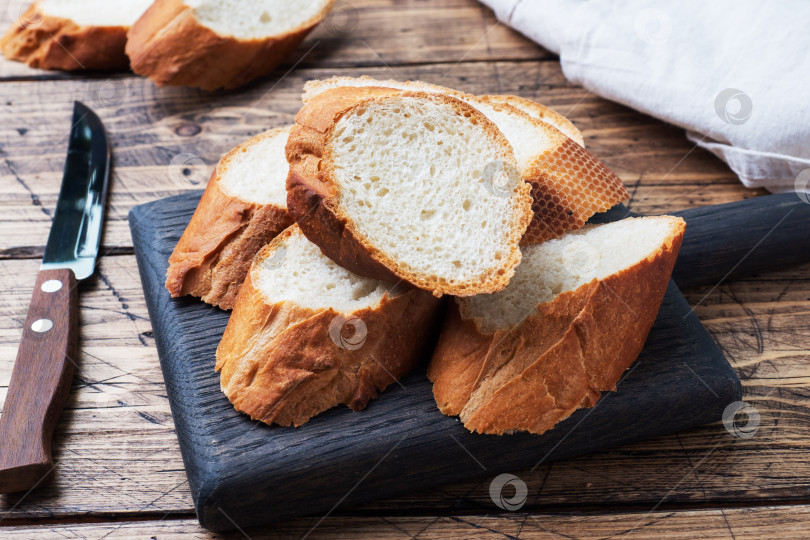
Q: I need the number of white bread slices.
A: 8